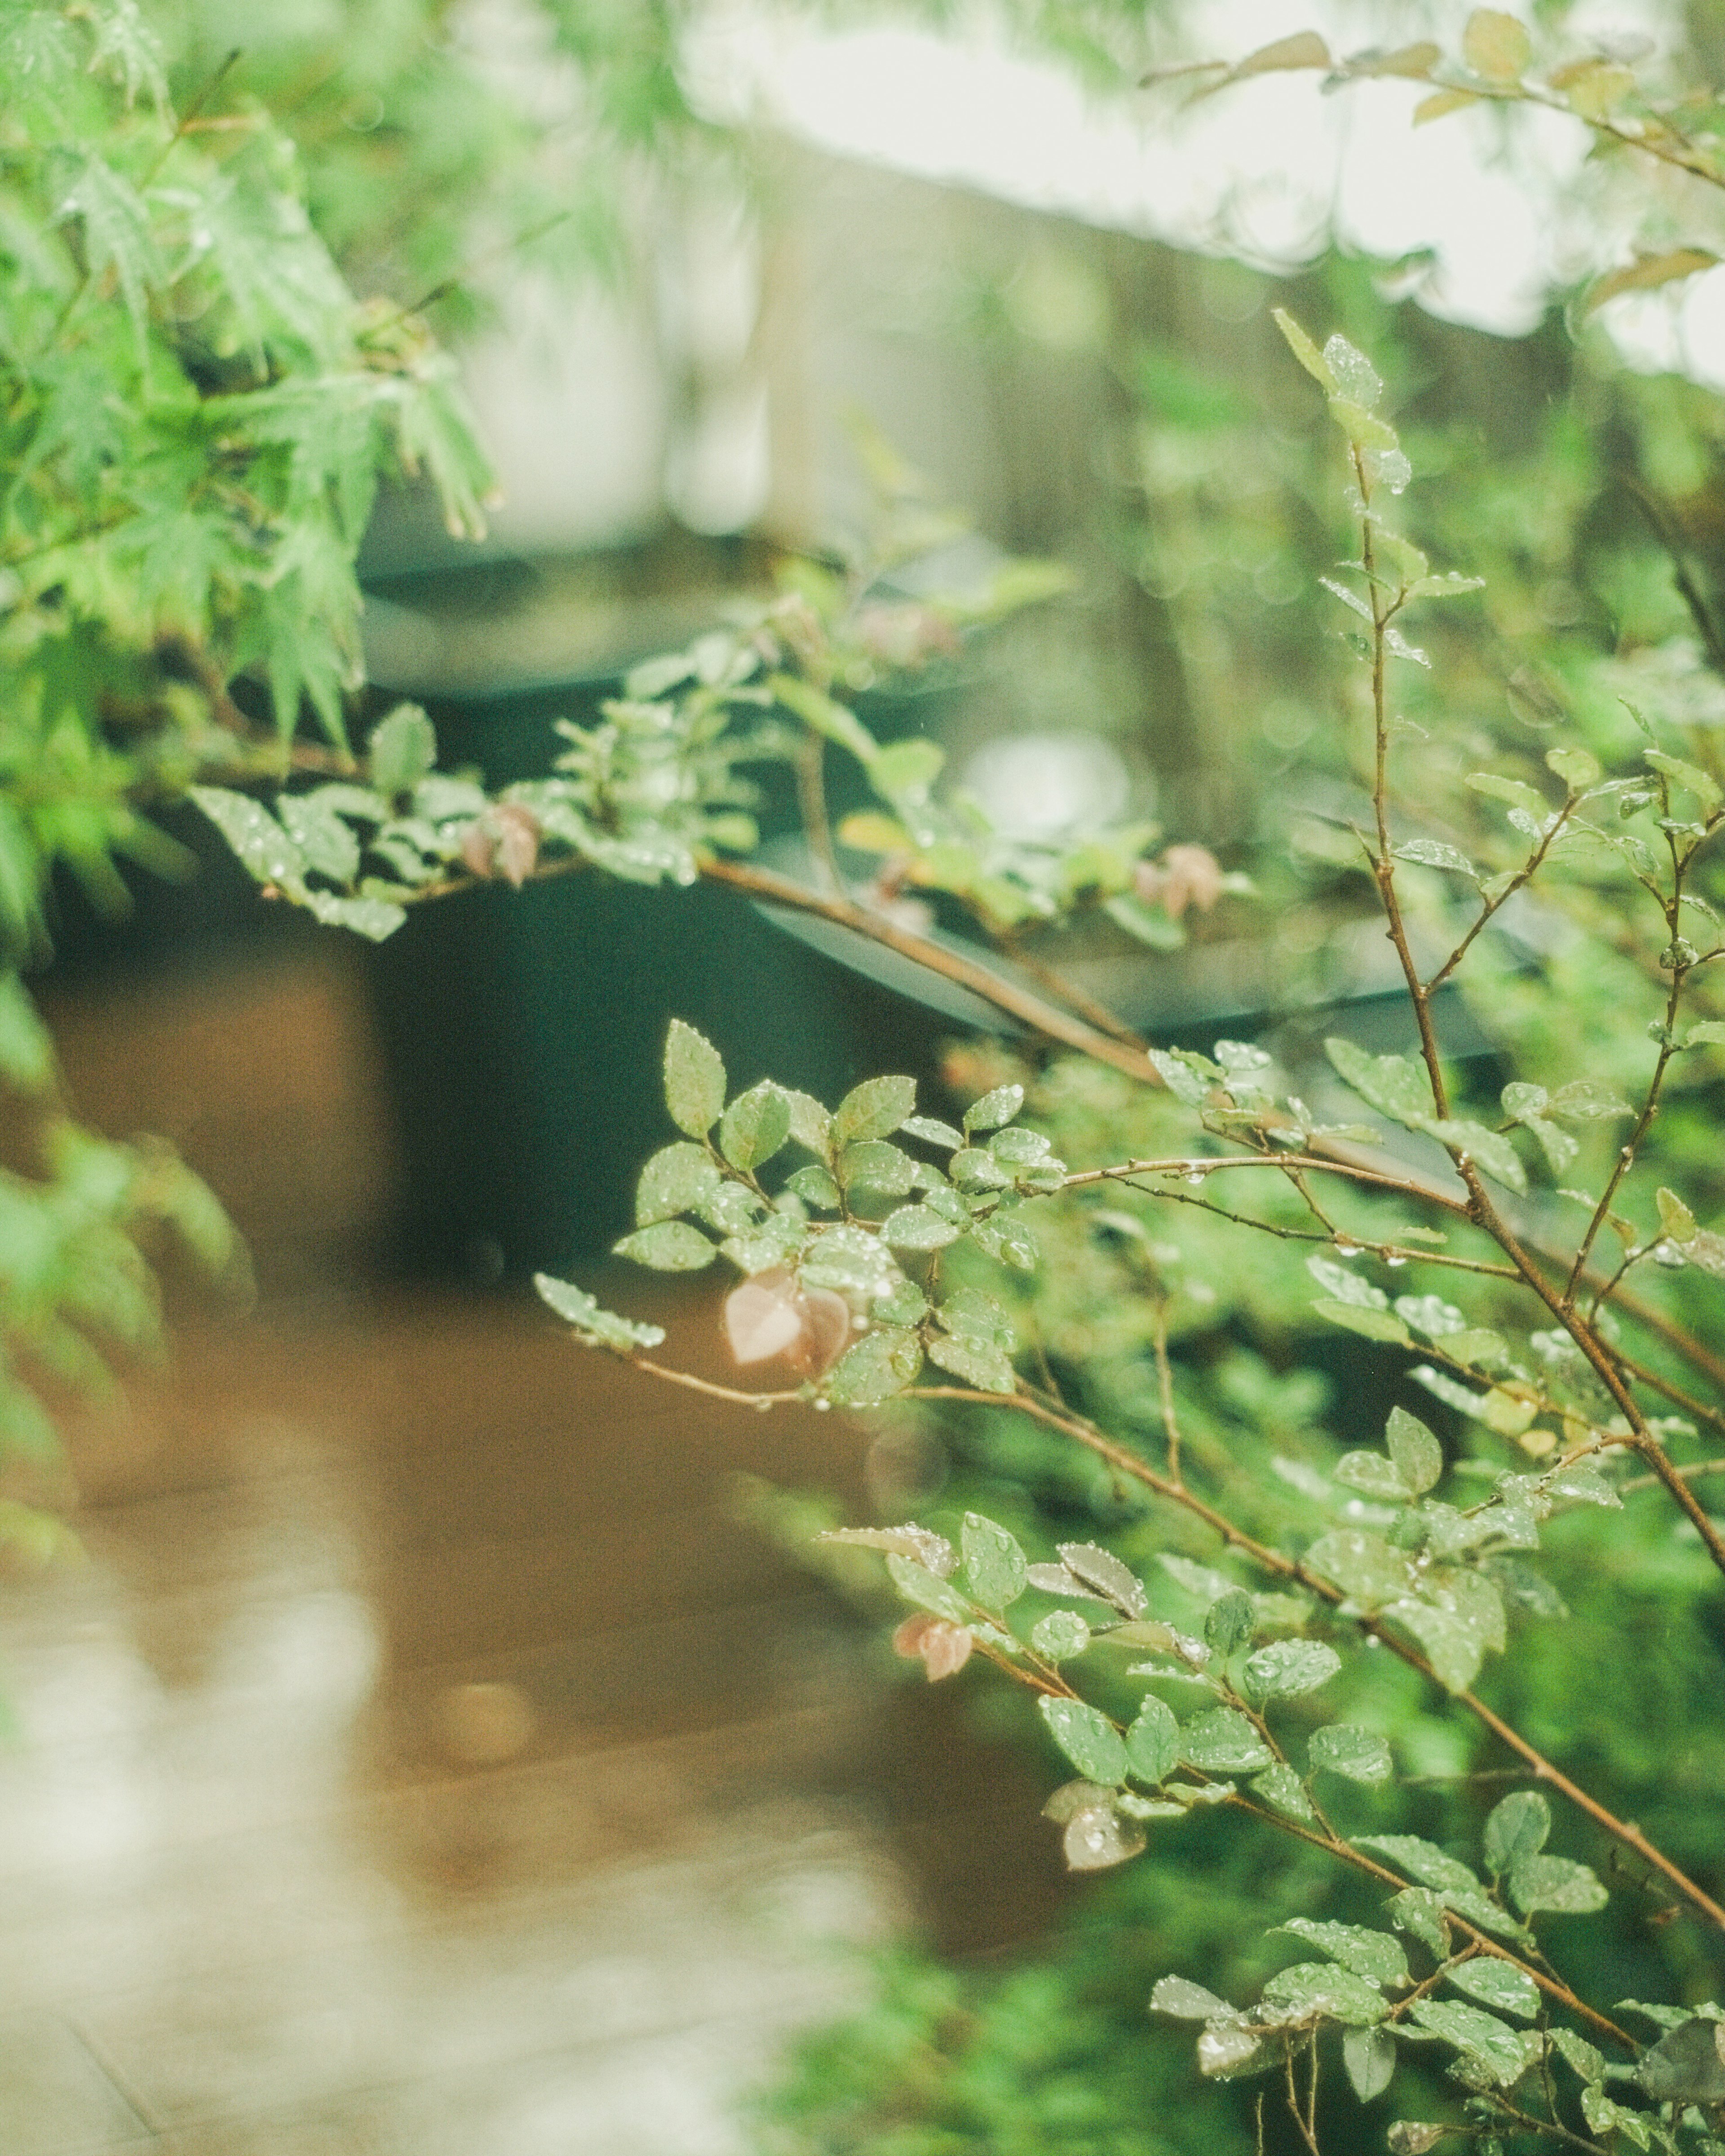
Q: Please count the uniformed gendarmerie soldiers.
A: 0